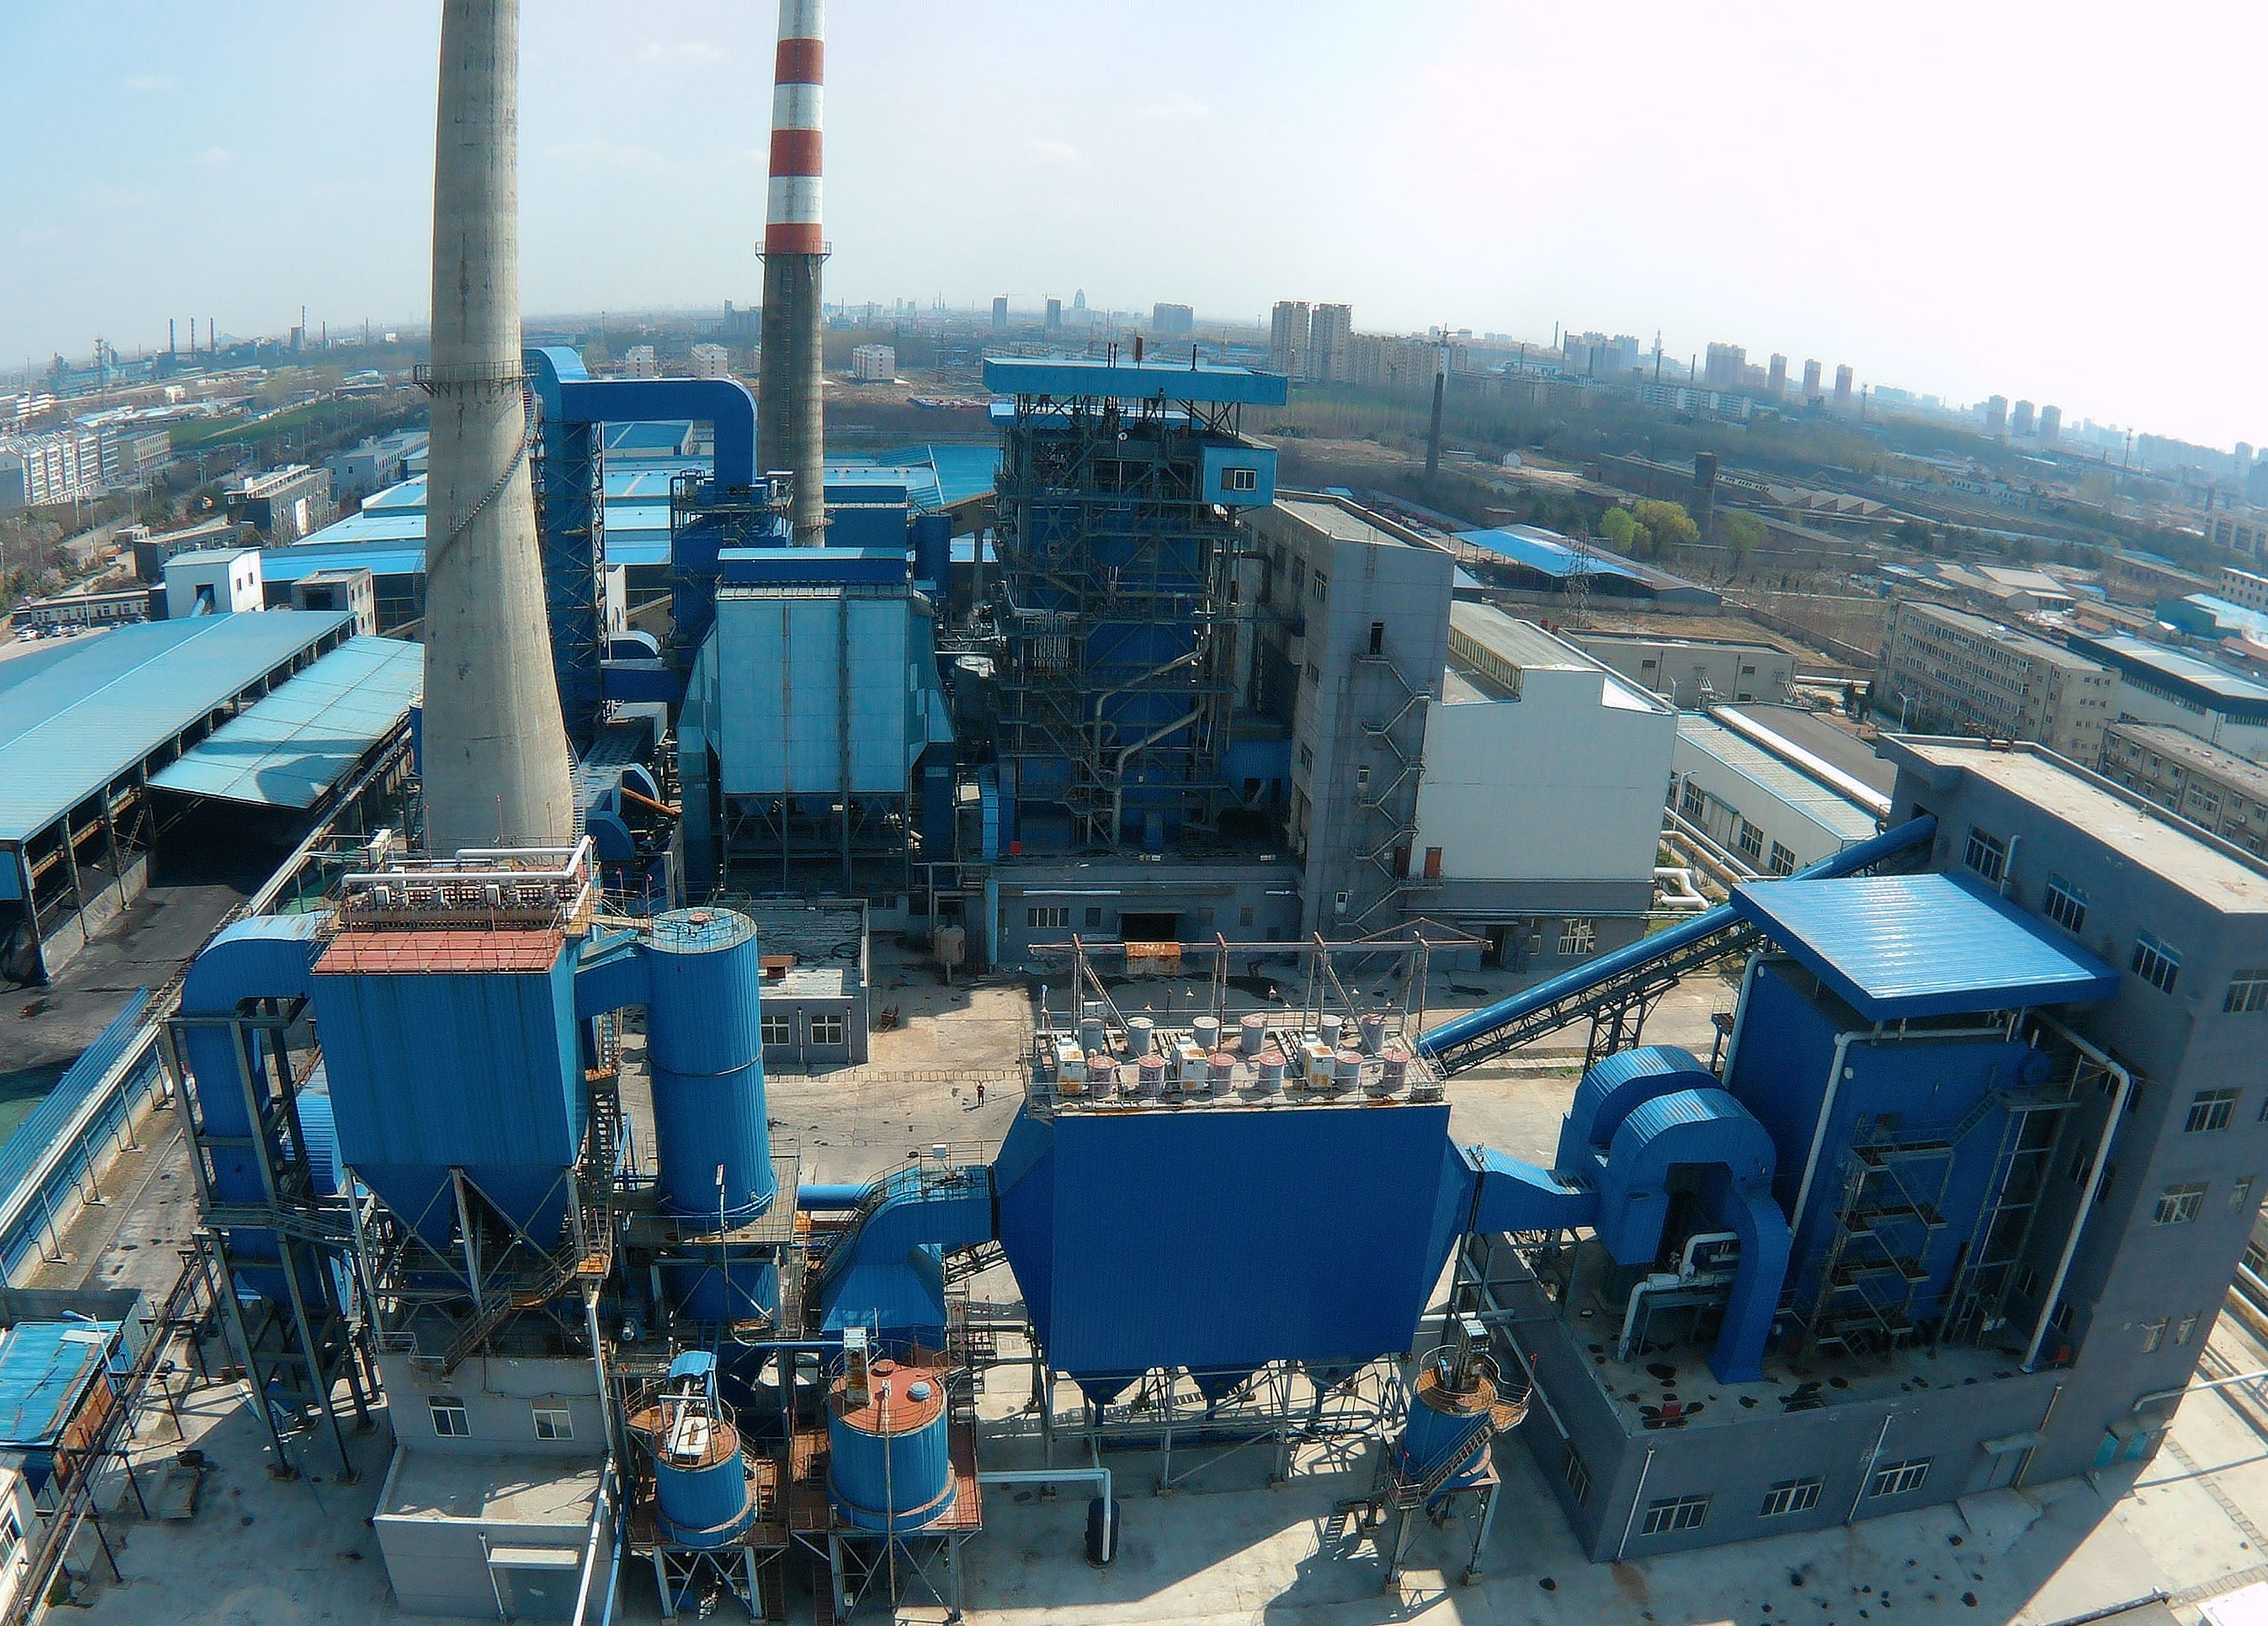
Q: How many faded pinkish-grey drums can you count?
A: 12